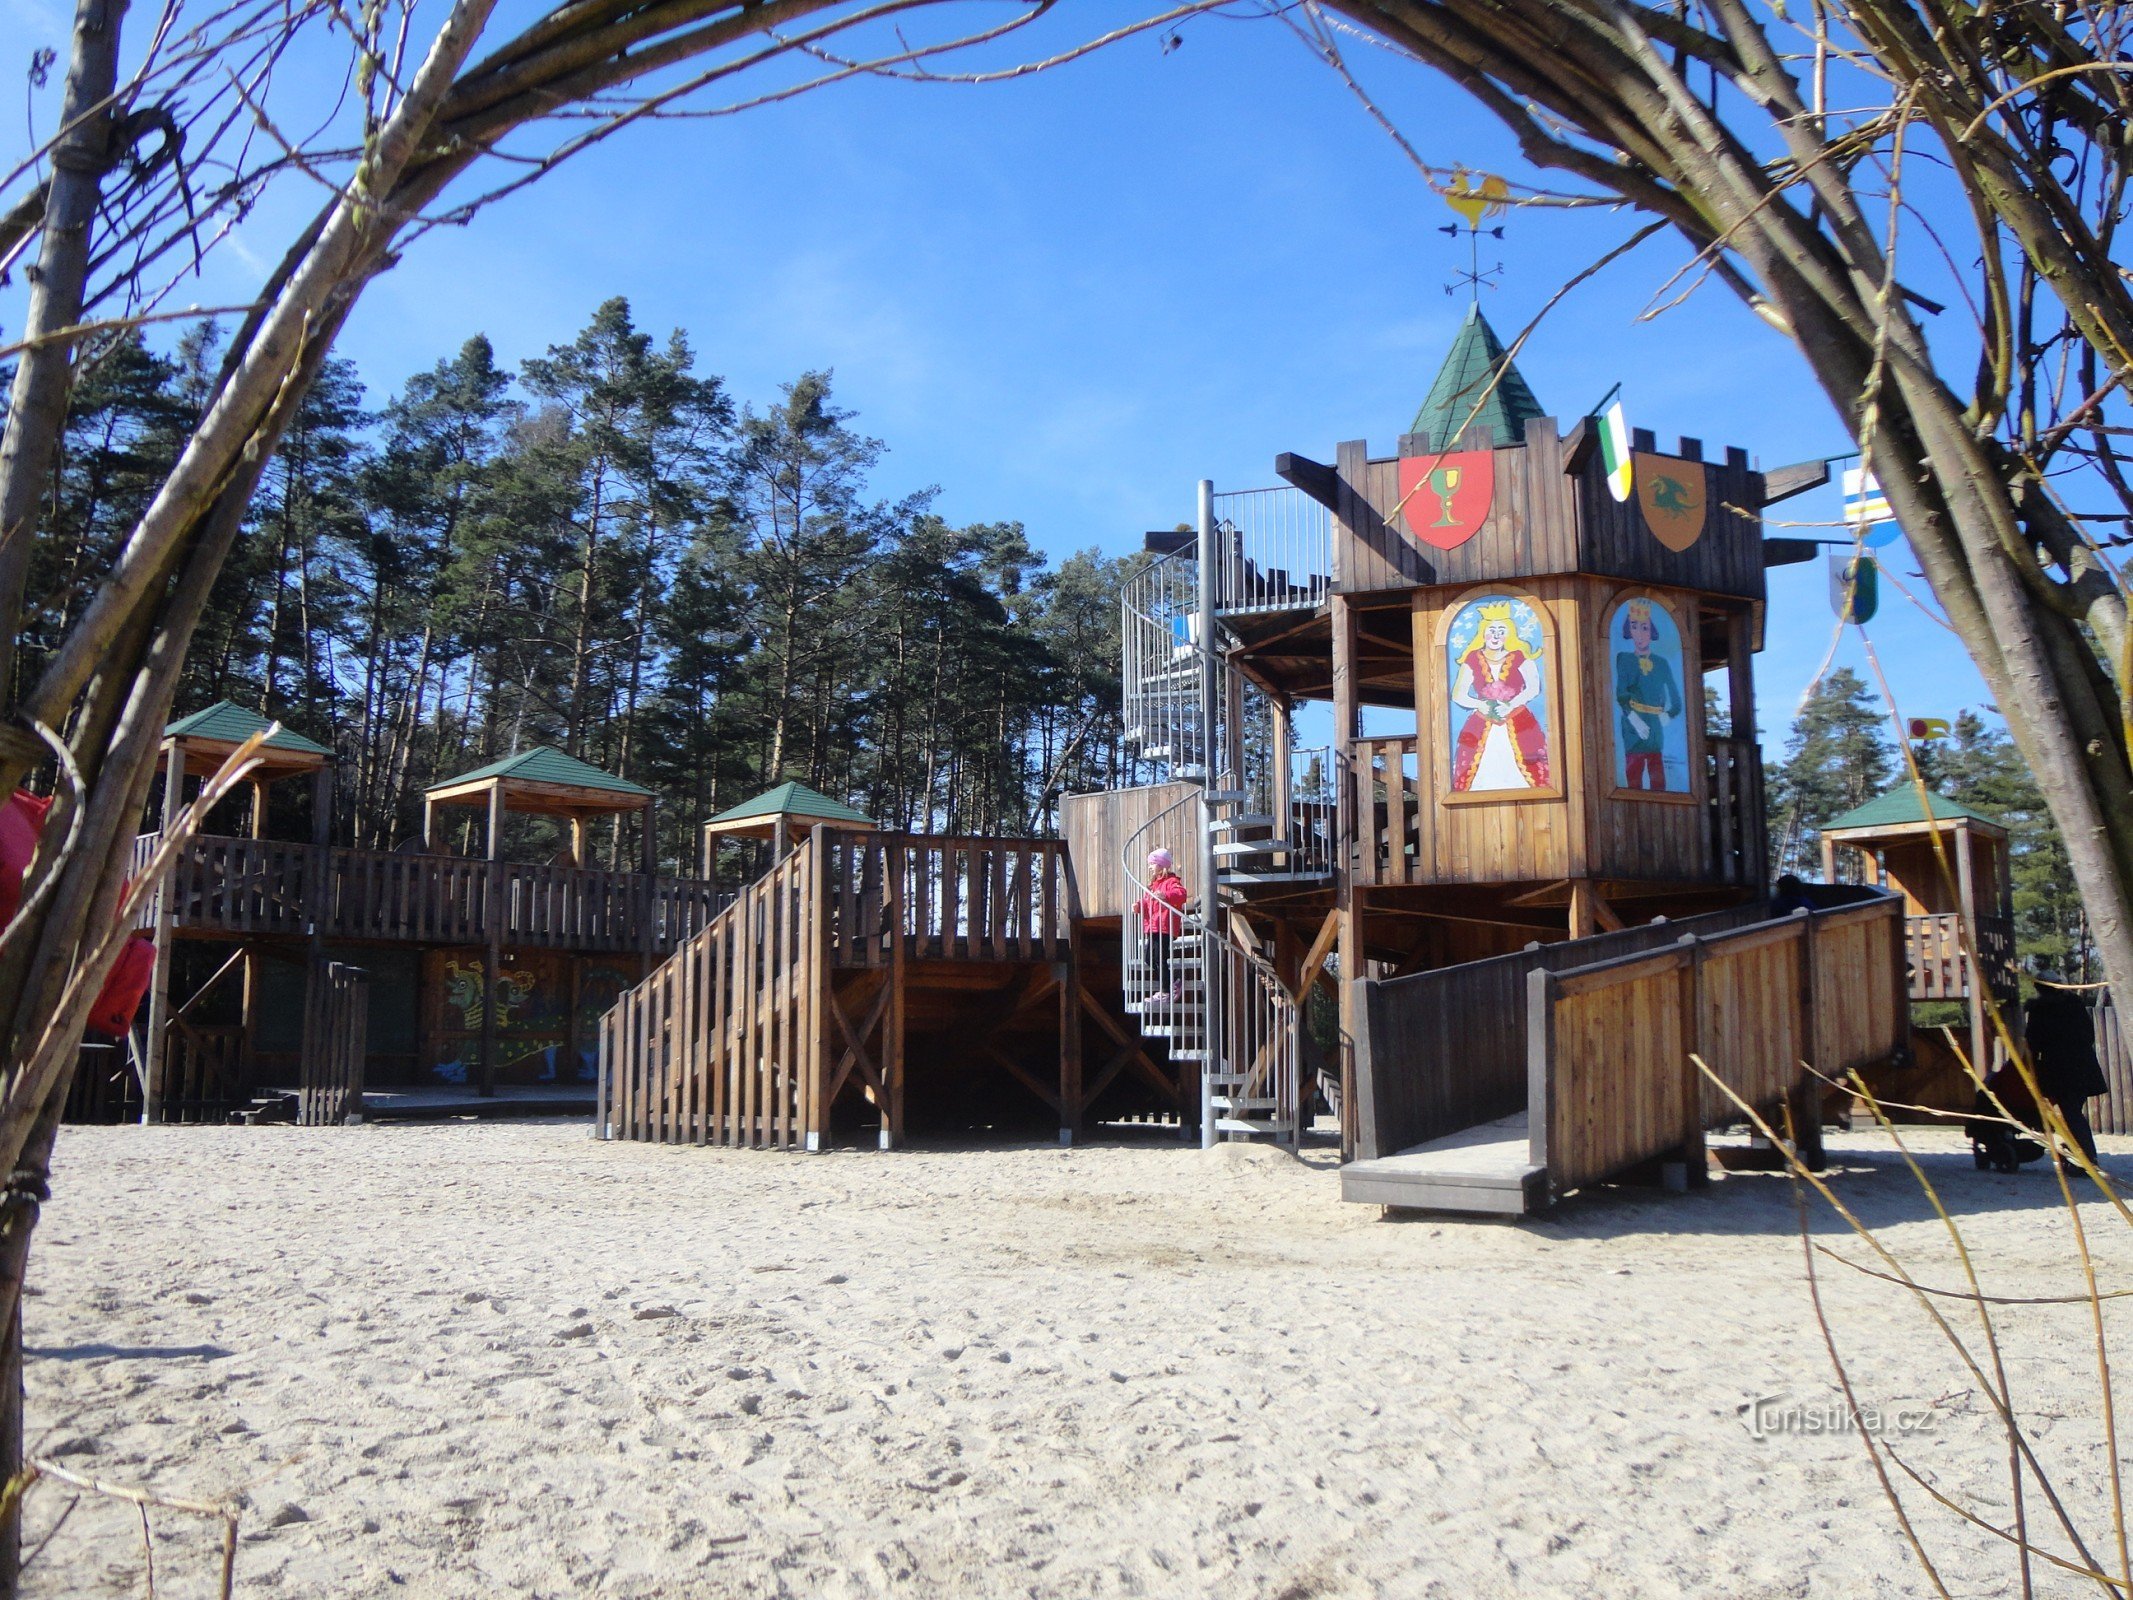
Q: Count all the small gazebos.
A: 4